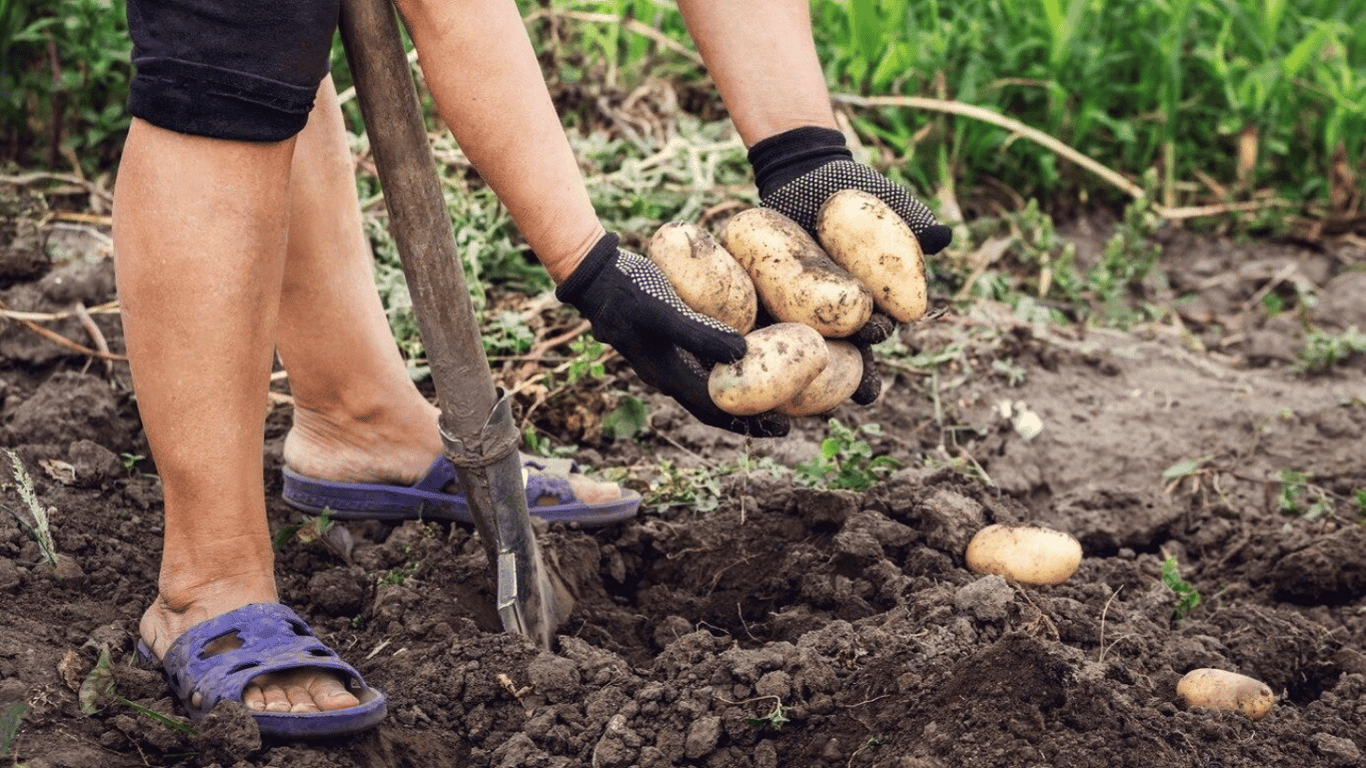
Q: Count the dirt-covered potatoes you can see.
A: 7